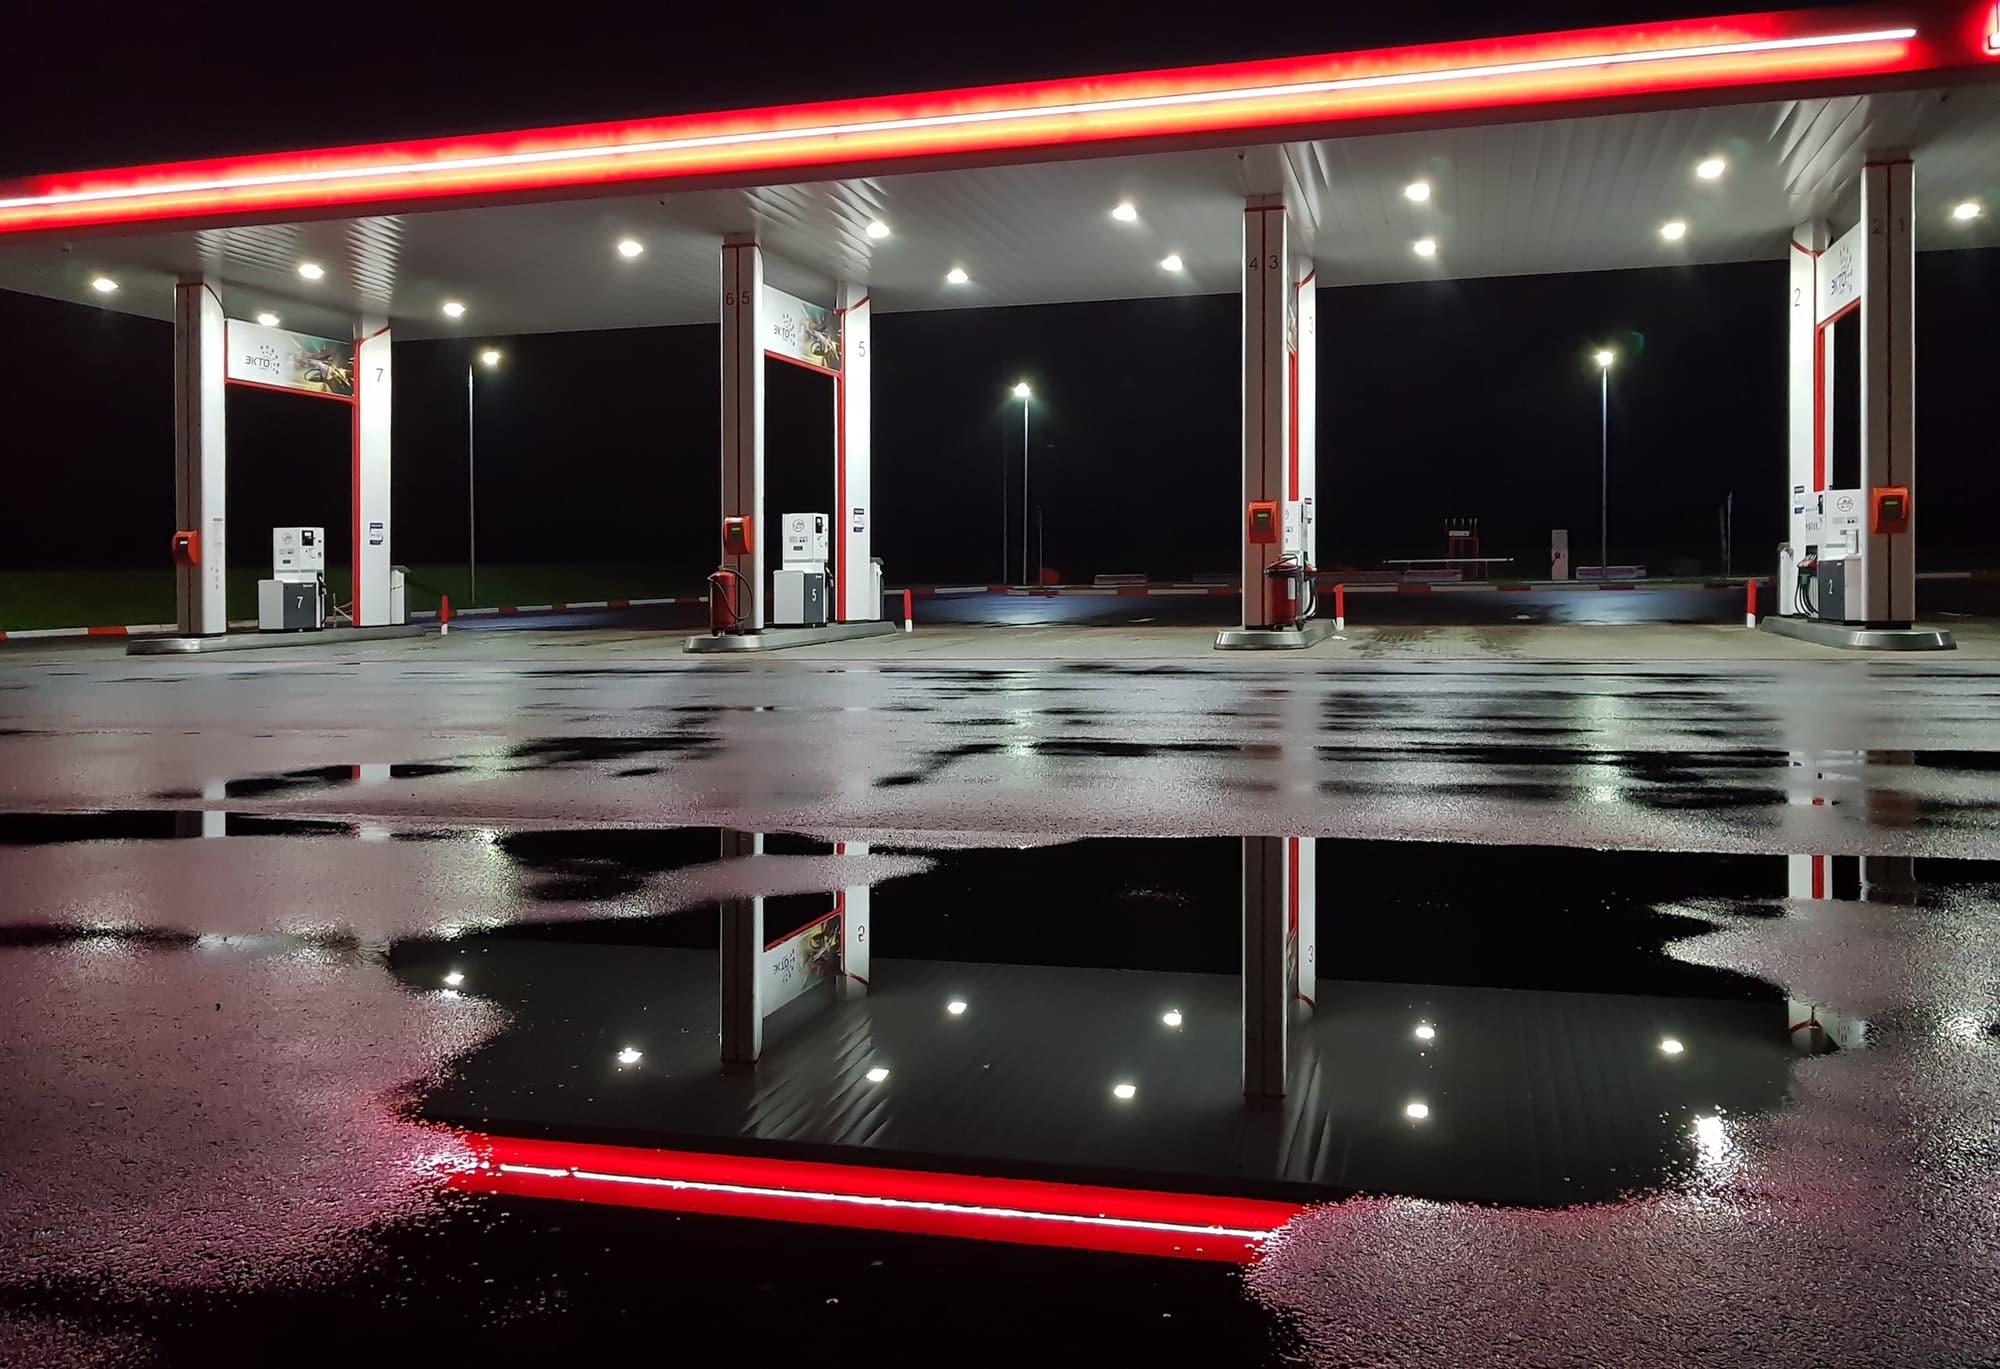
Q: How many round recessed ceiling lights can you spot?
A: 14